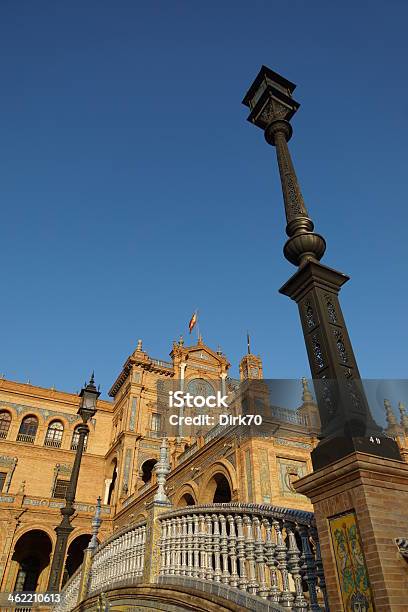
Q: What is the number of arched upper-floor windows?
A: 4